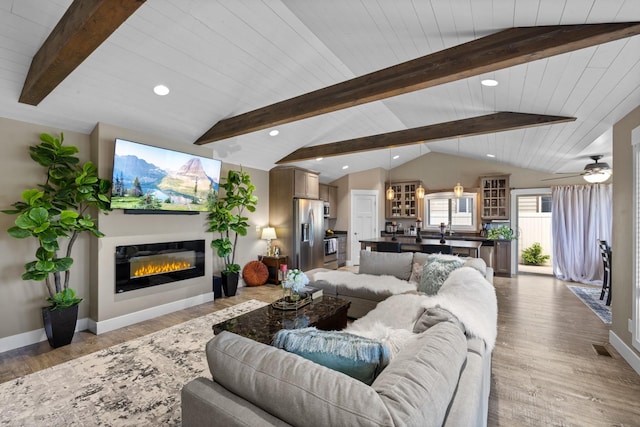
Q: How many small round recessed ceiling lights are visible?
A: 7